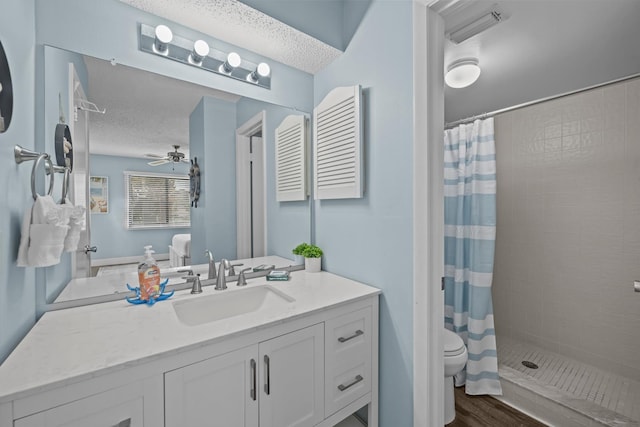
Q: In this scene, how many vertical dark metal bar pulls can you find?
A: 2